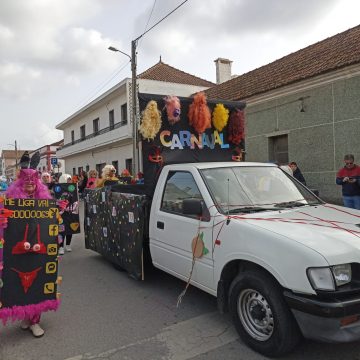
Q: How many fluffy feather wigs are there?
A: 5